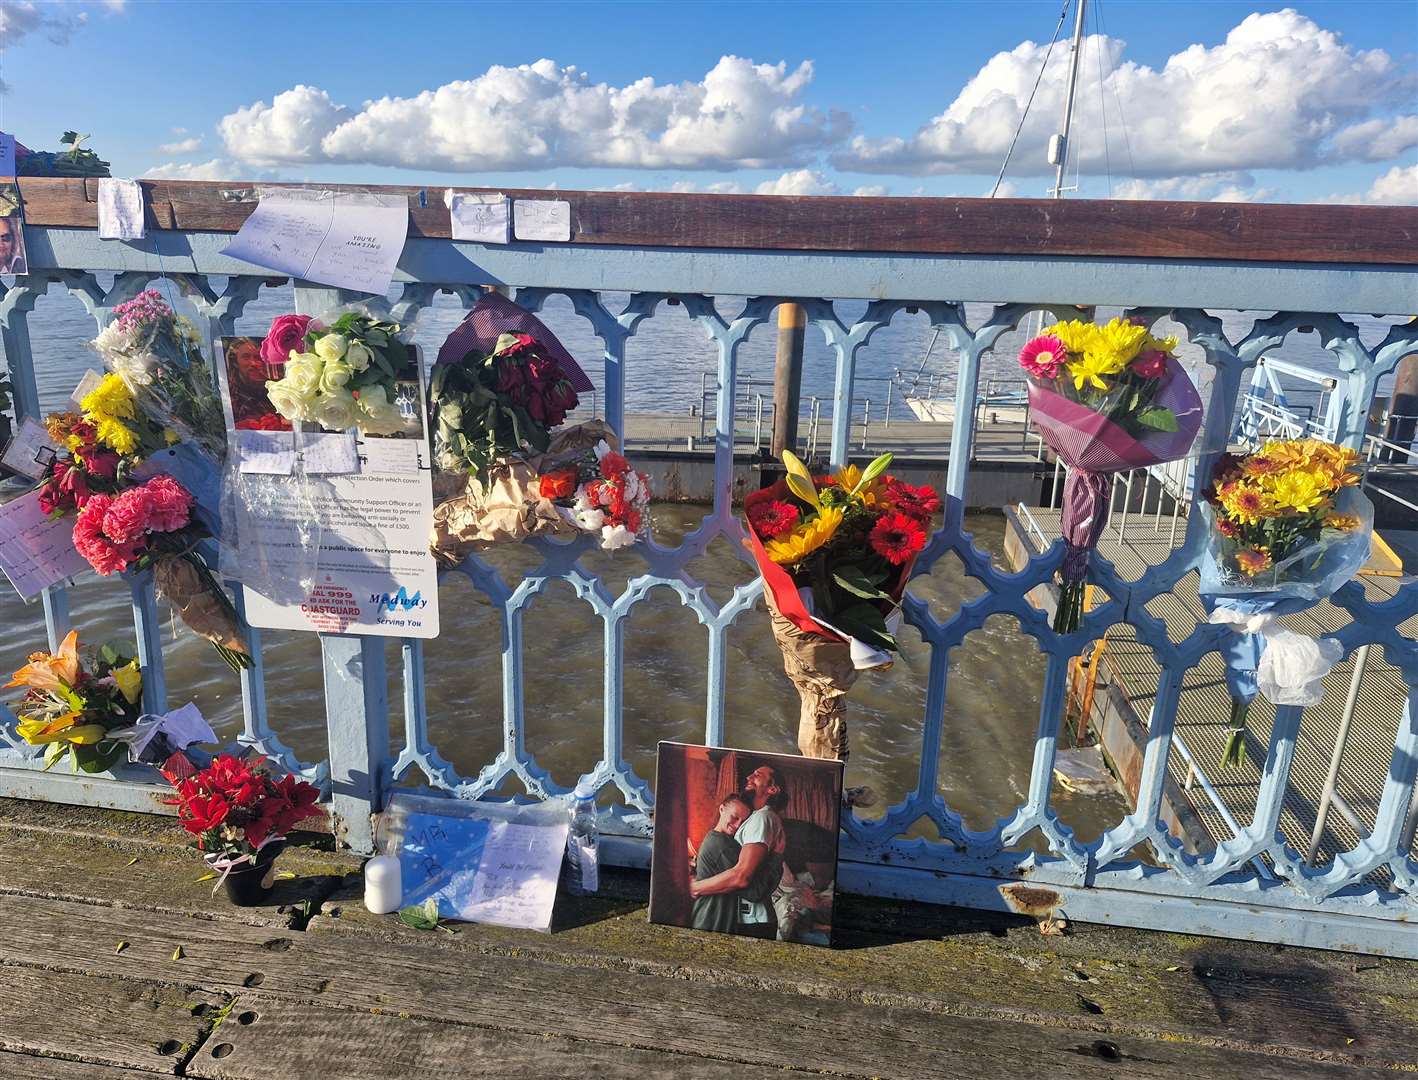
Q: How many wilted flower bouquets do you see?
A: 1